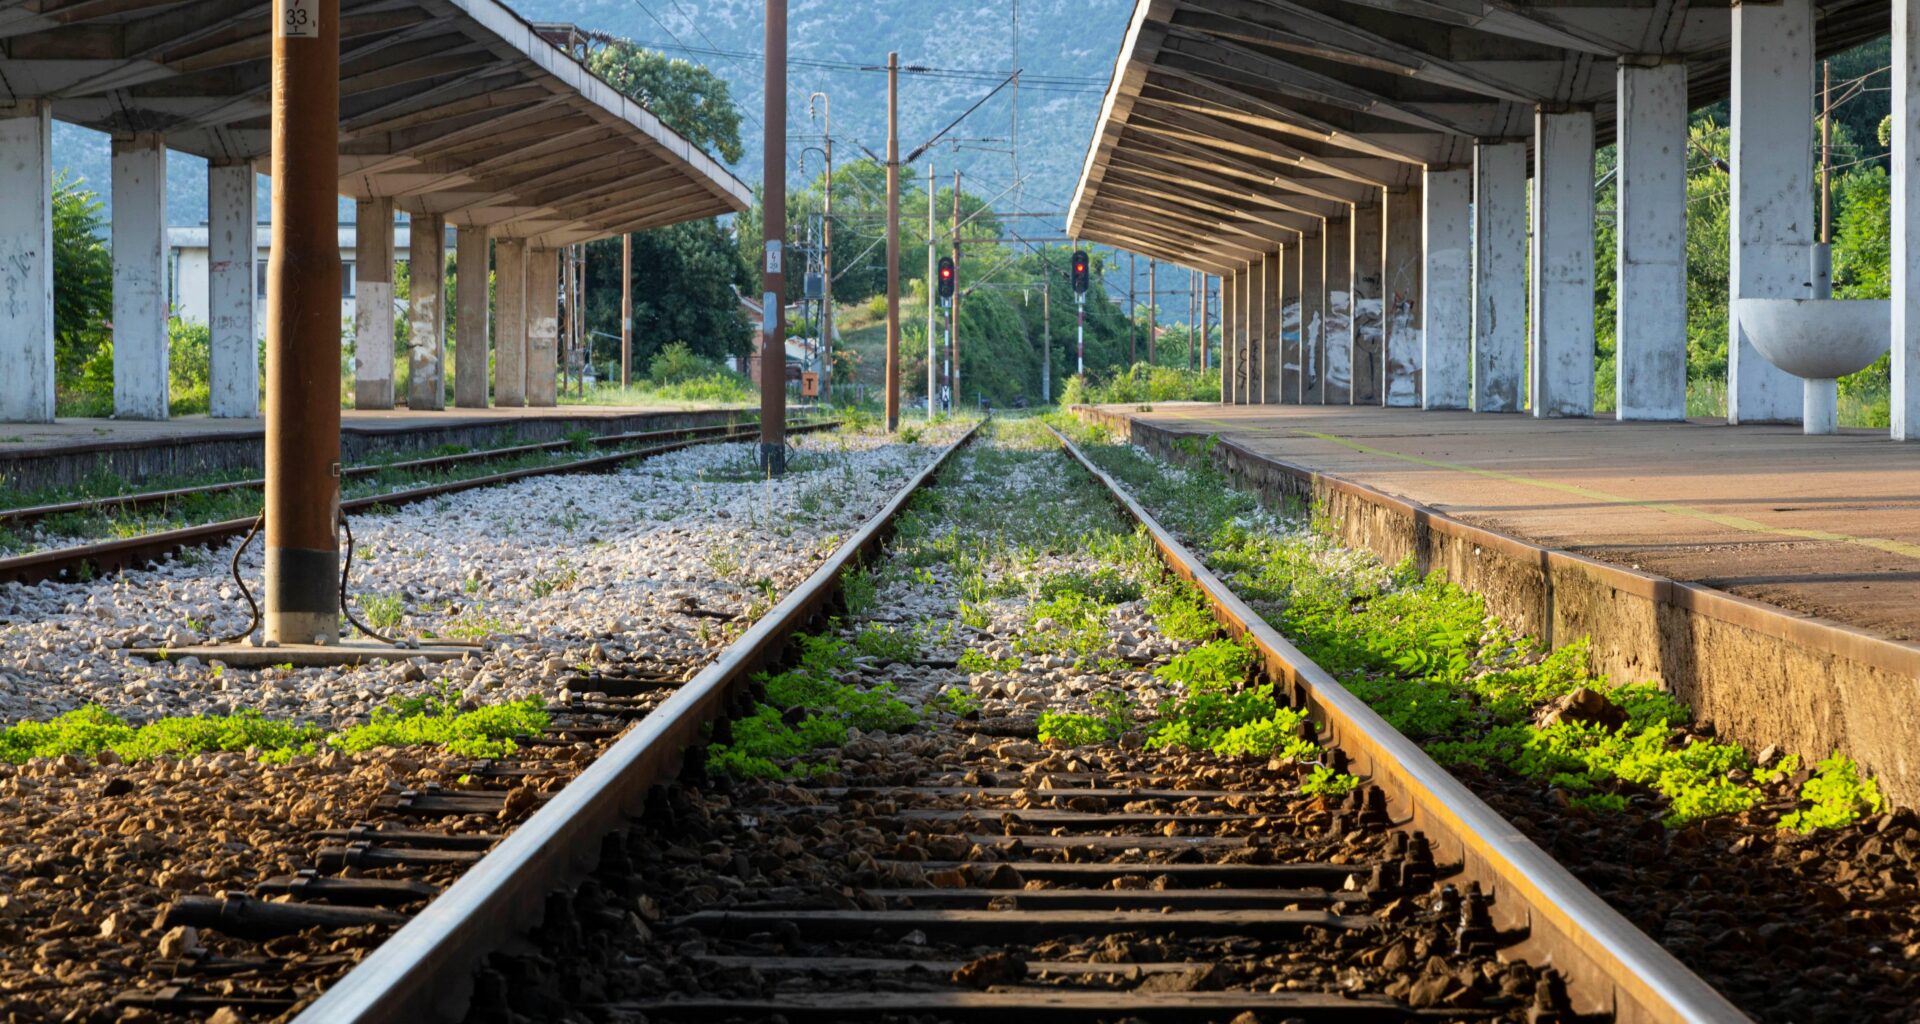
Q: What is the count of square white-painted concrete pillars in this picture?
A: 9